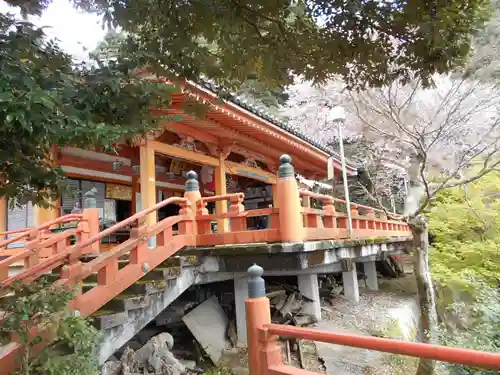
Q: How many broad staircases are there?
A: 1